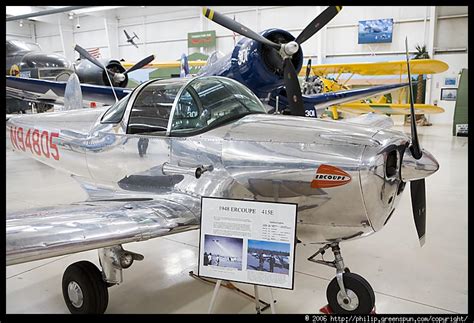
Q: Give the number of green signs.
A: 1